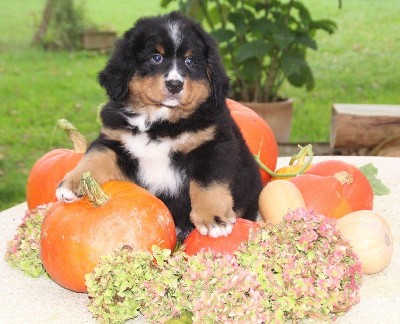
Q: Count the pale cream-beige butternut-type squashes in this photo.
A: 2